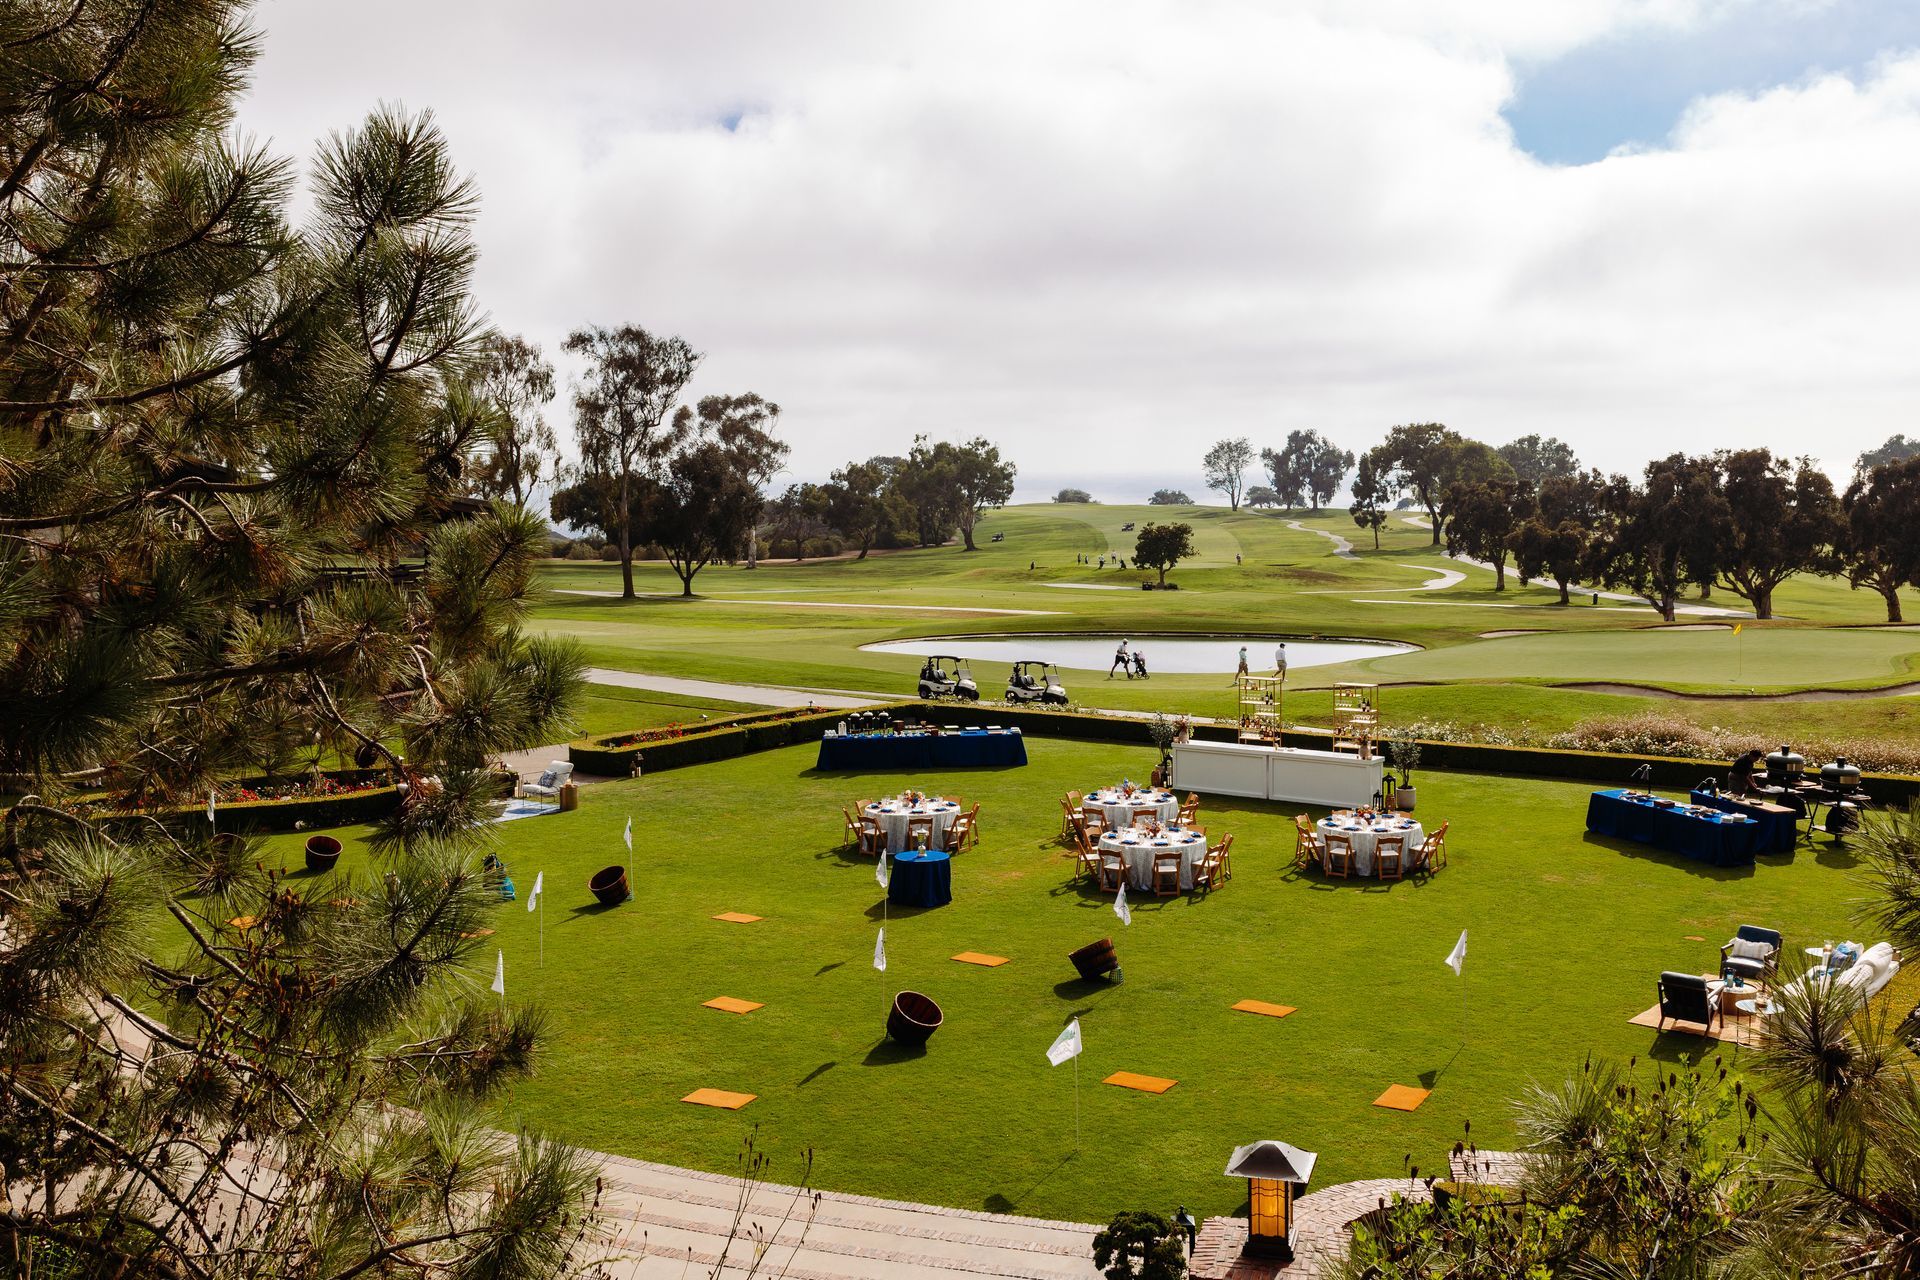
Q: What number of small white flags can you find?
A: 9